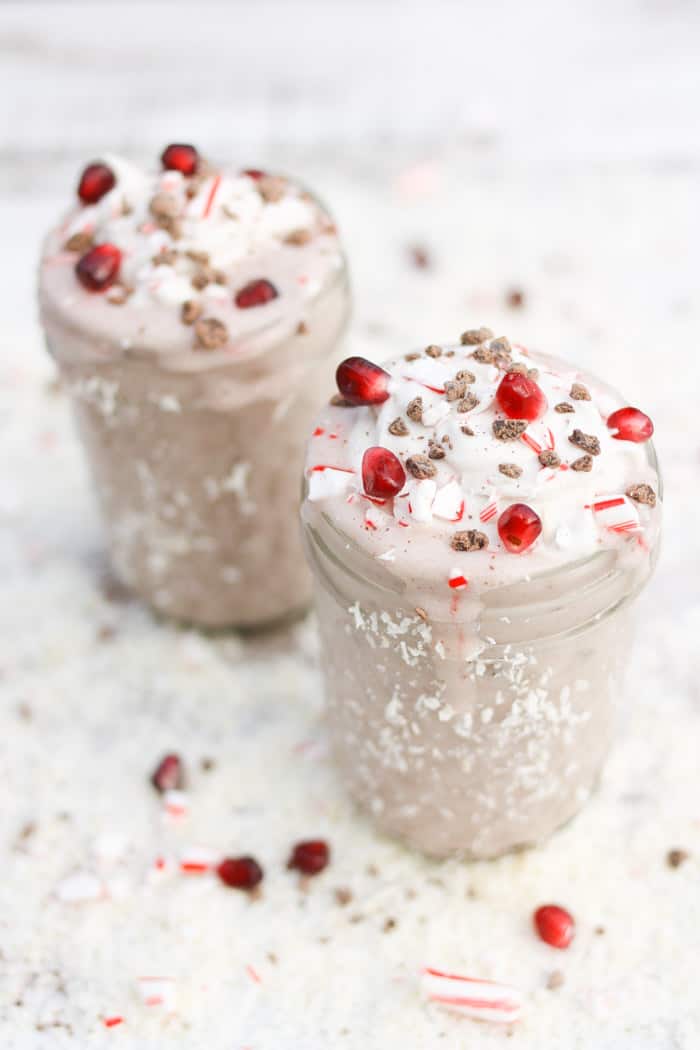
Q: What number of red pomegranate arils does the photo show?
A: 14